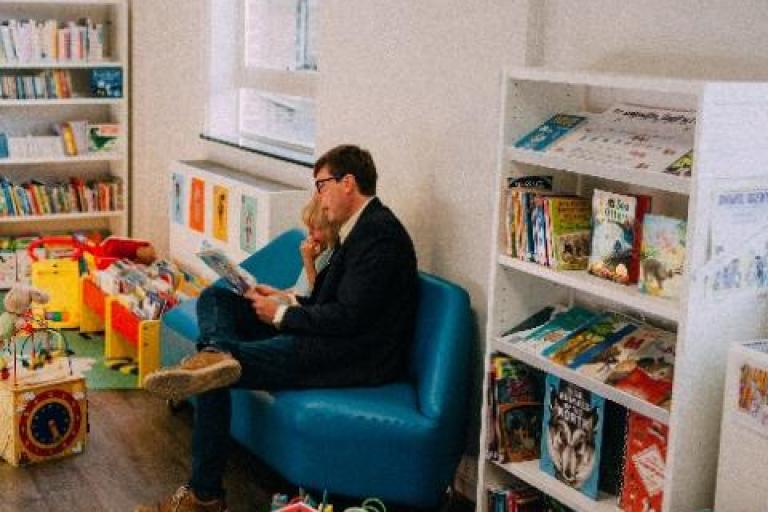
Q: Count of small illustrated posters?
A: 4